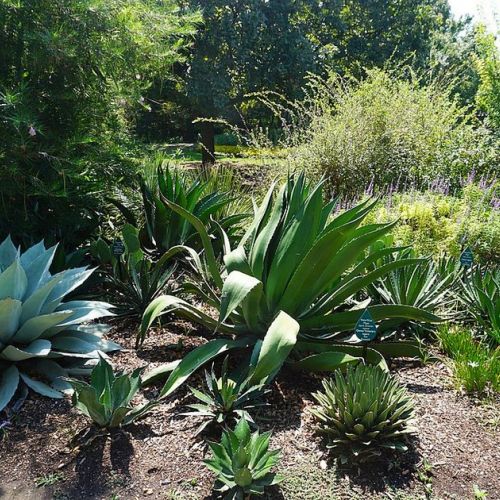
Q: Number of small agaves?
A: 4